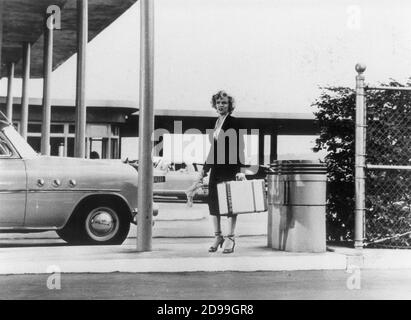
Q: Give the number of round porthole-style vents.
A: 3